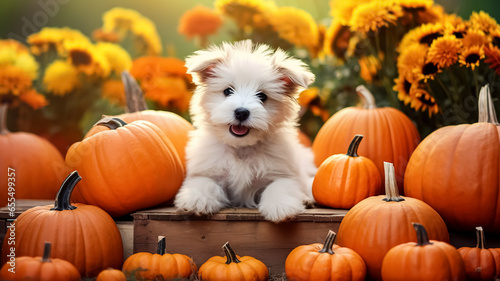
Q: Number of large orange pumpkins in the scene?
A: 7